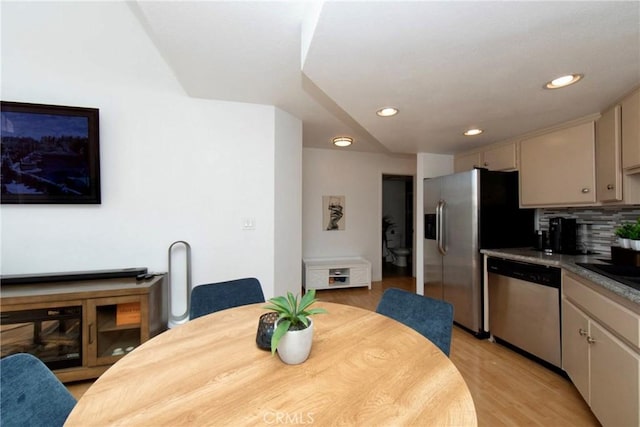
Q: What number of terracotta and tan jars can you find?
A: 0